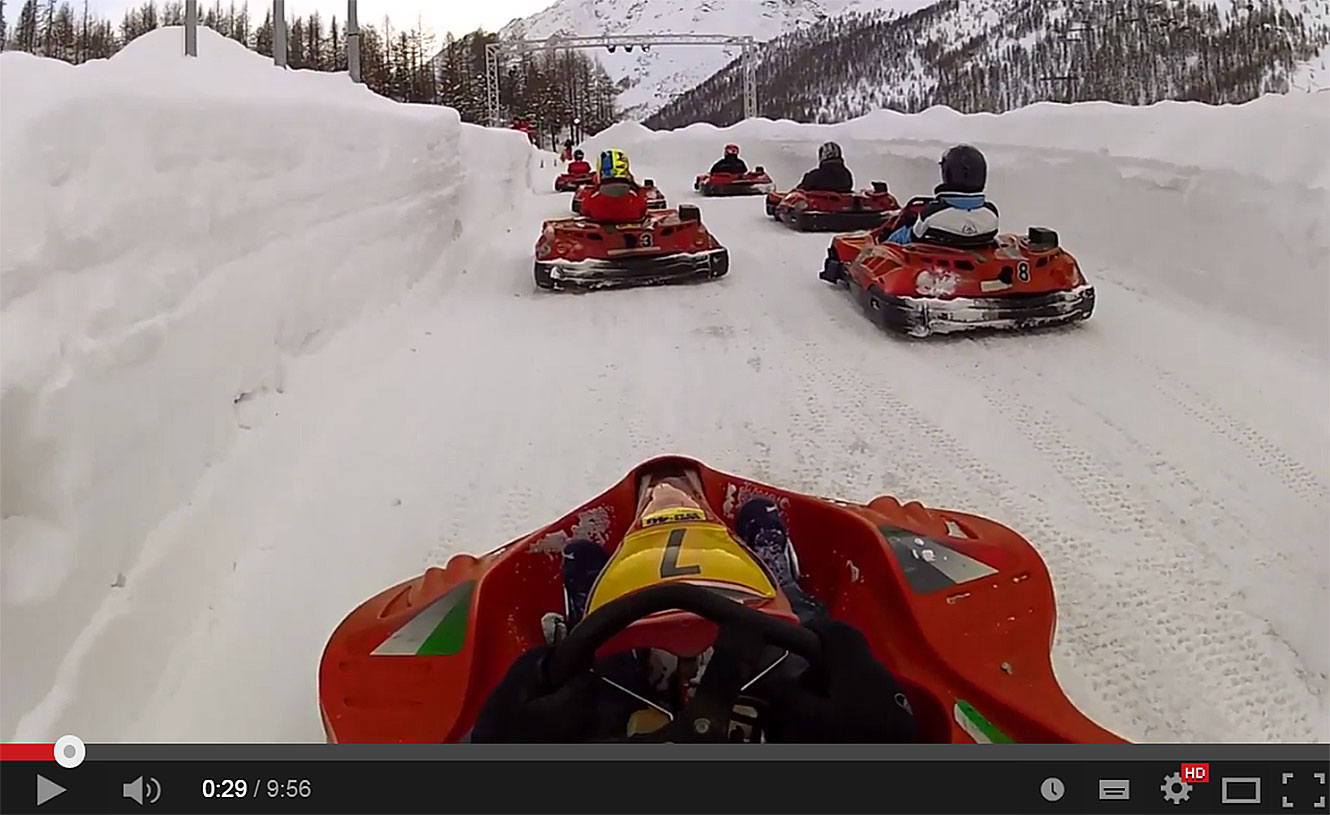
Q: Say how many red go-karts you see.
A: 7